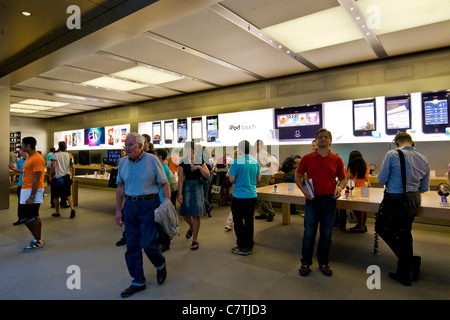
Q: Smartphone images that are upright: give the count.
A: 8